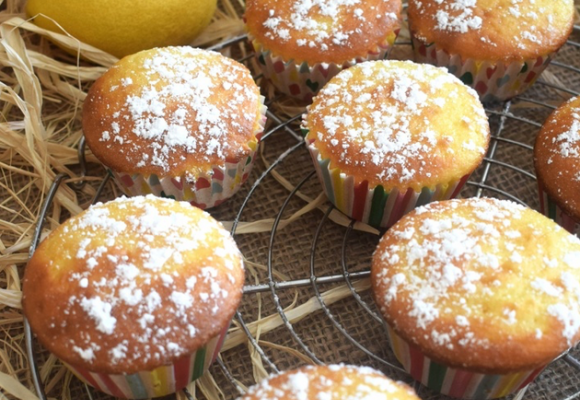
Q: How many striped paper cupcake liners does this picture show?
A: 4